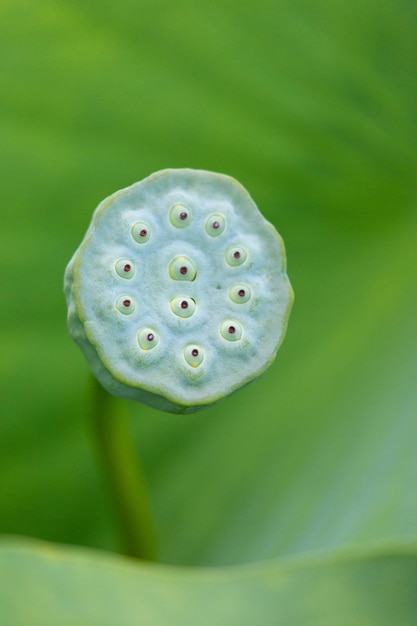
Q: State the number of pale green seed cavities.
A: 12